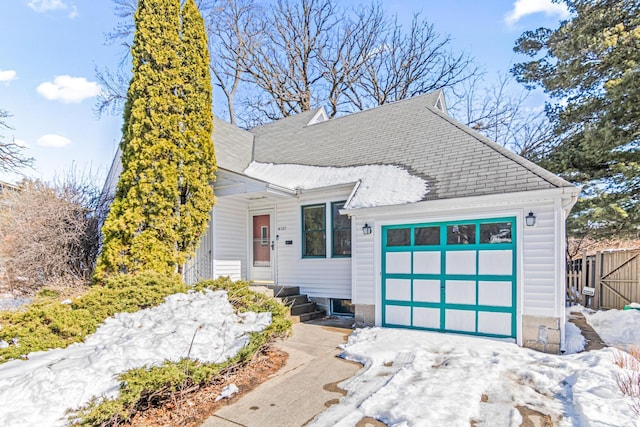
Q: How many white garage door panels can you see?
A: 12